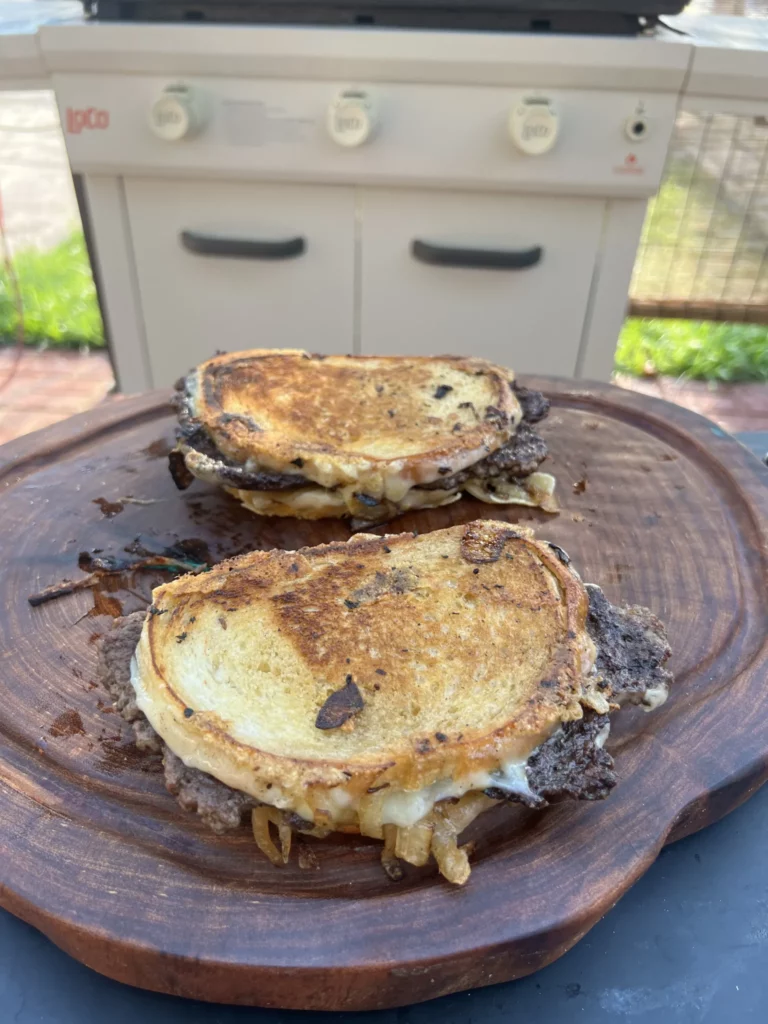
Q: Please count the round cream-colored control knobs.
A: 3